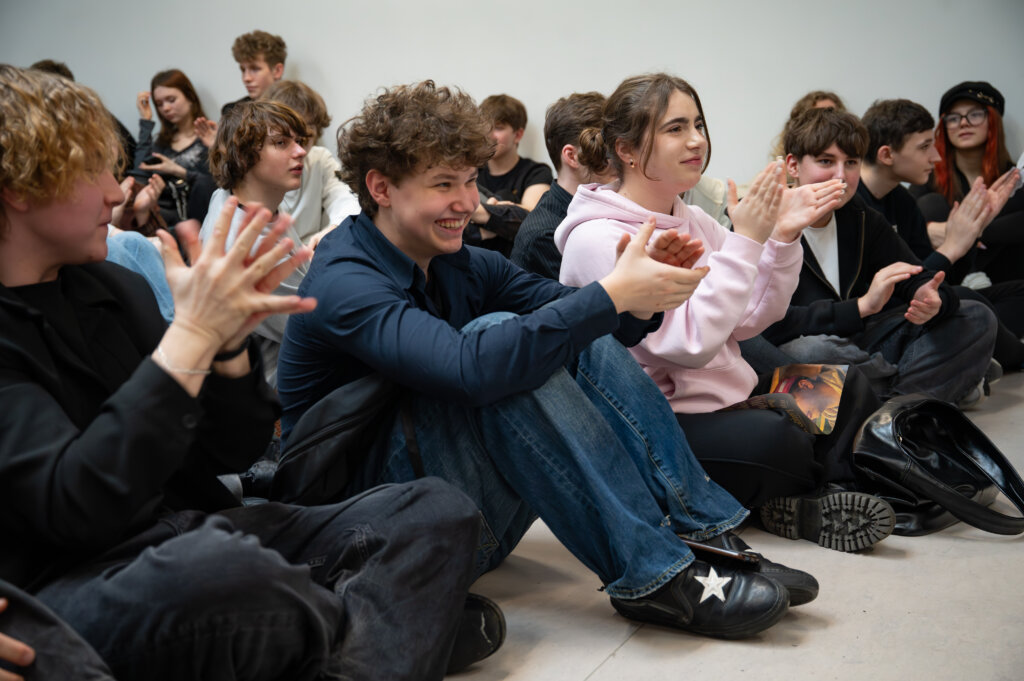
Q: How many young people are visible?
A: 14